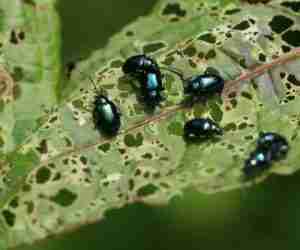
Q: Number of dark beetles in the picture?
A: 7